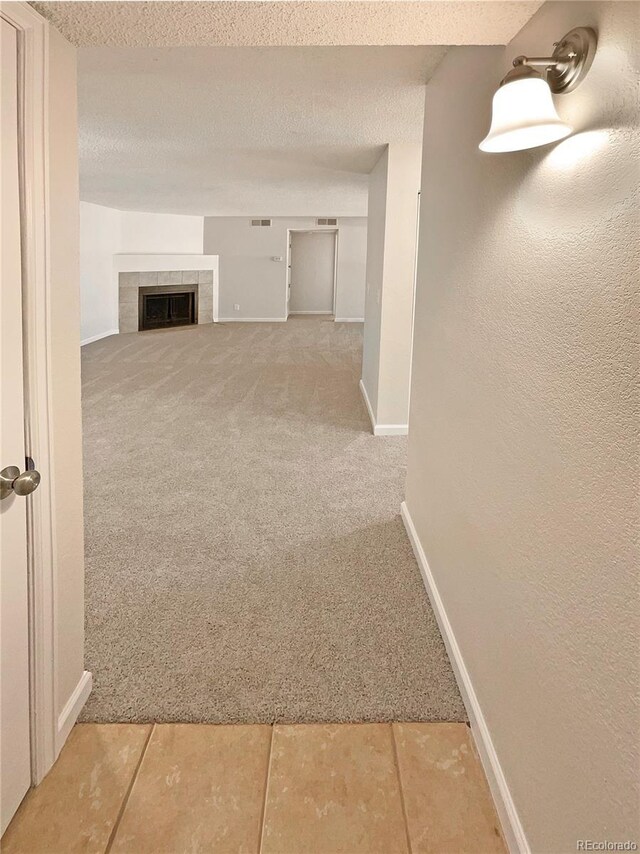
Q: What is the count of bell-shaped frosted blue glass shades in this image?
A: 0